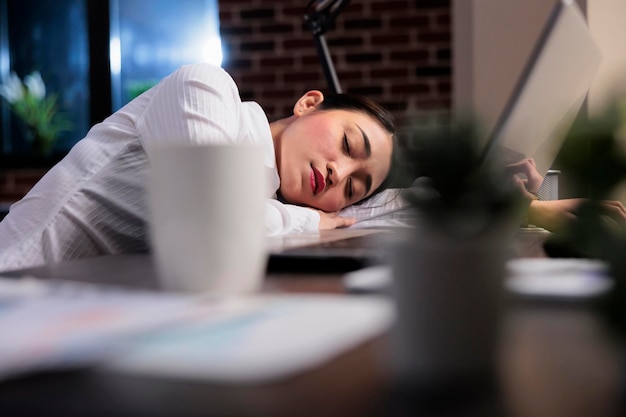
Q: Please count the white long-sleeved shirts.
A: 1